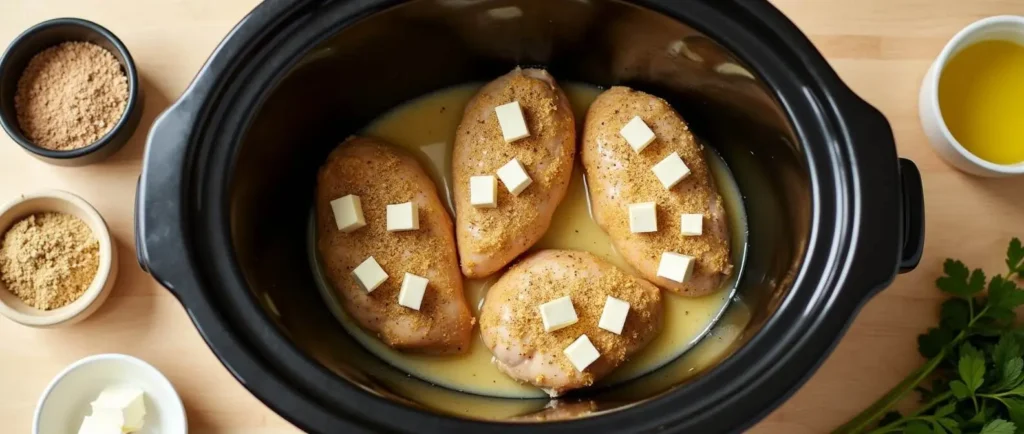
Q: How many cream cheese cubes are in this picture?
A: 15